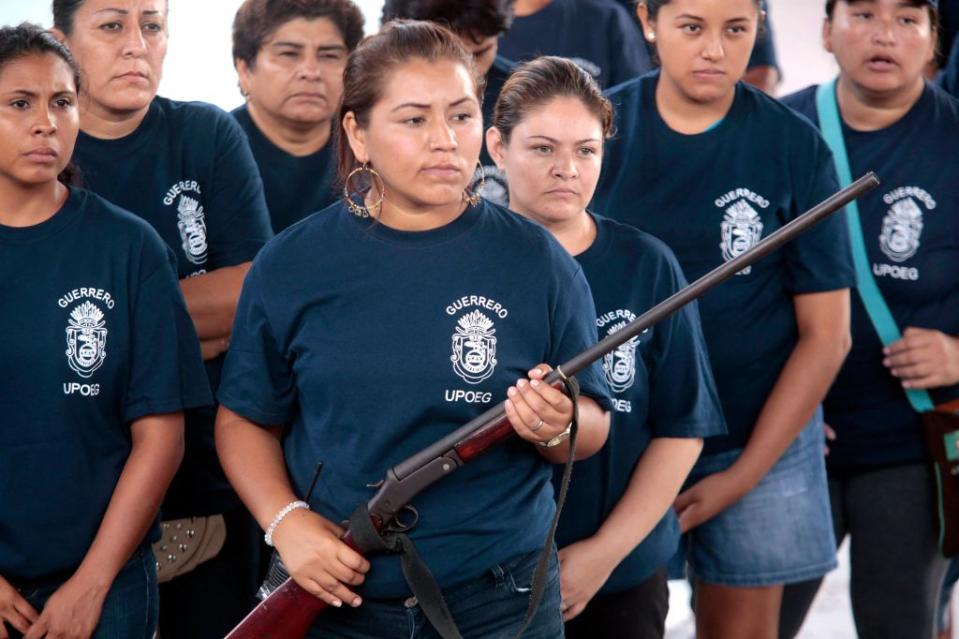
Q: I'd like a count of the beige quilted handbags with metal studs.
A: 1